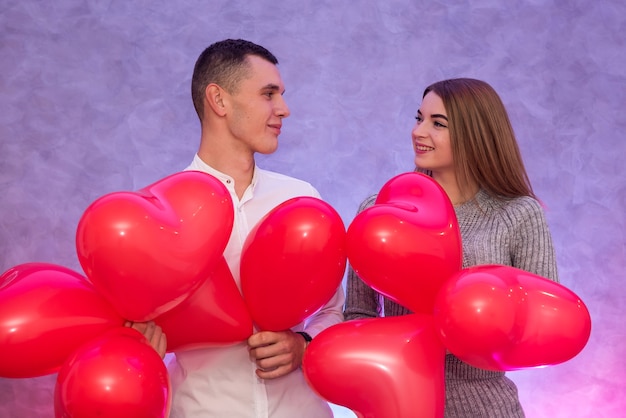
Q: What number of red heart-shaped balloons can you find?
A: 8